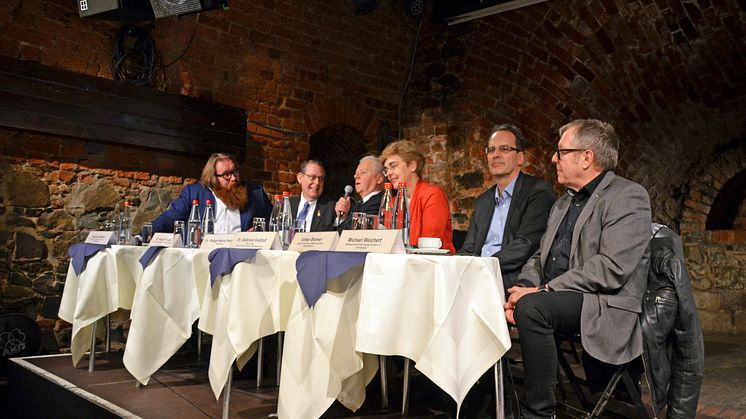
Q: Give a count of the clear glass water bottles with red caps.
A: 7